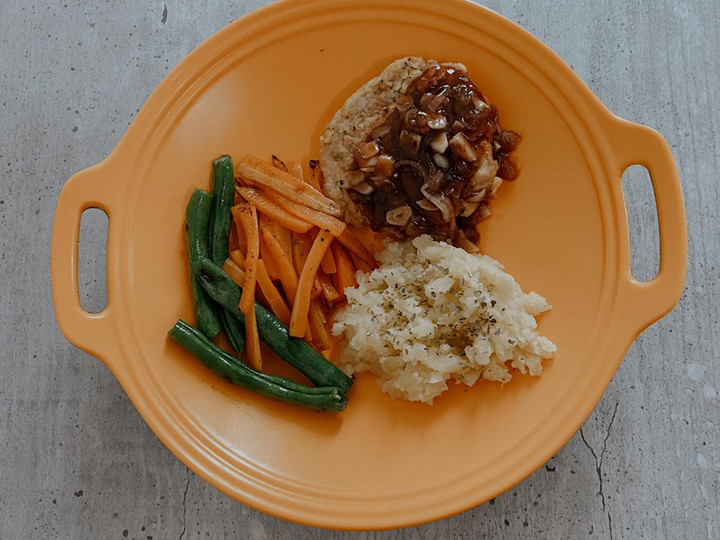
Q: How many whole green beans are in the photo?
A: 4